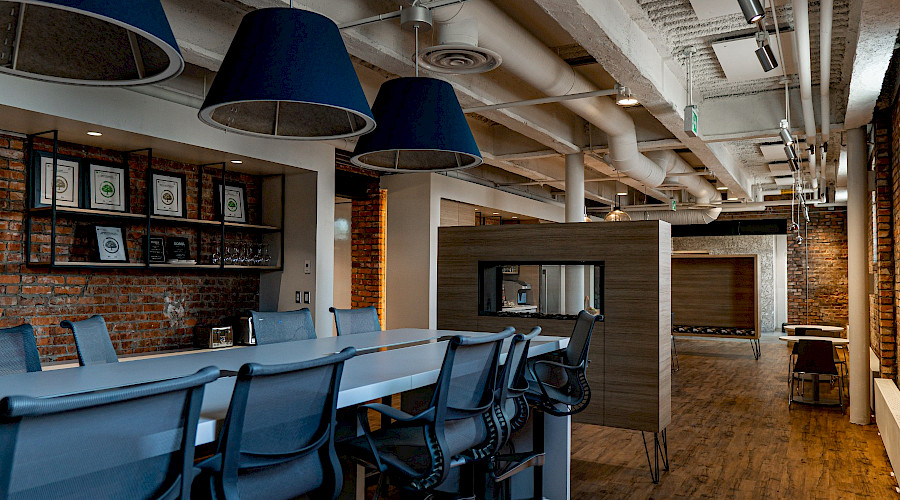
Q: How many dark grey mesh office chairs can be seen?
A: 9